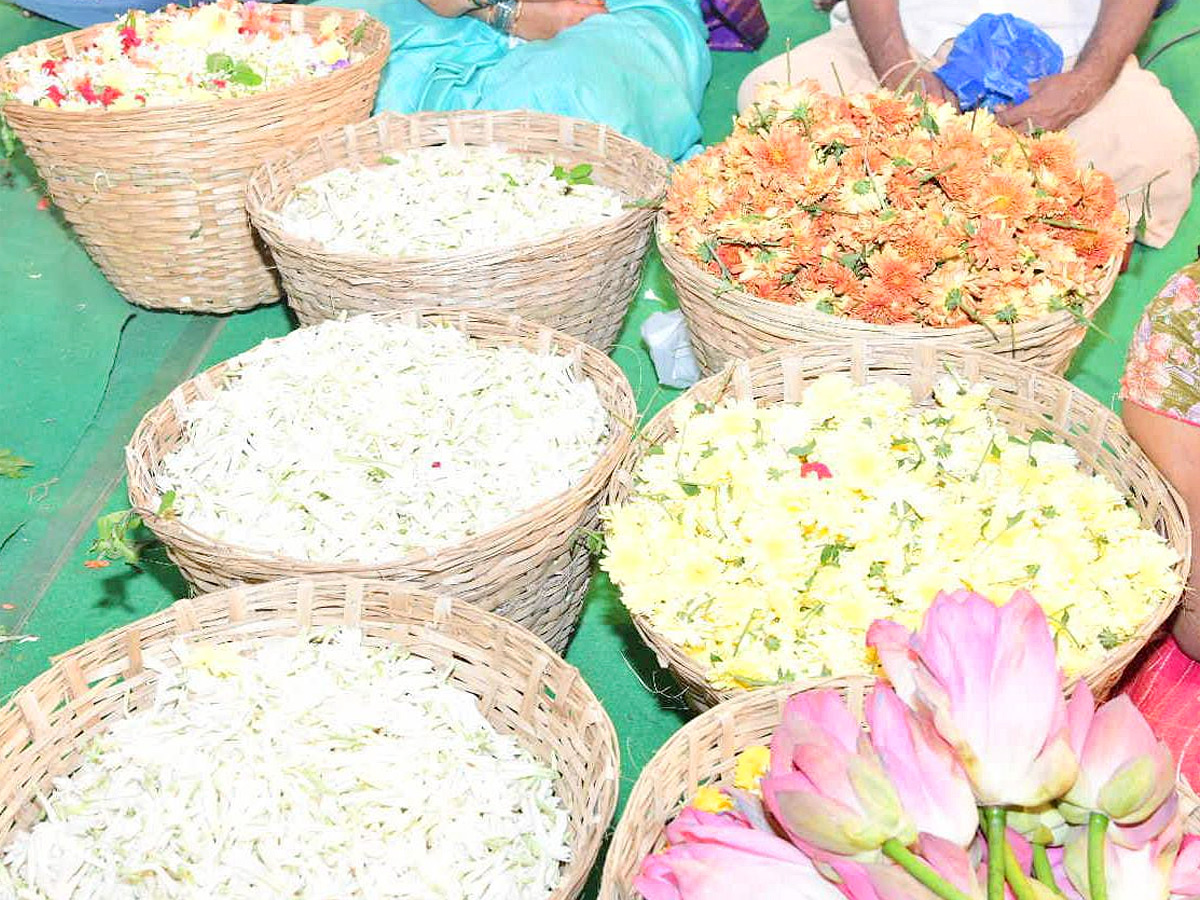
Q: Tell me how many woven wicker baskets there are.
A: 7